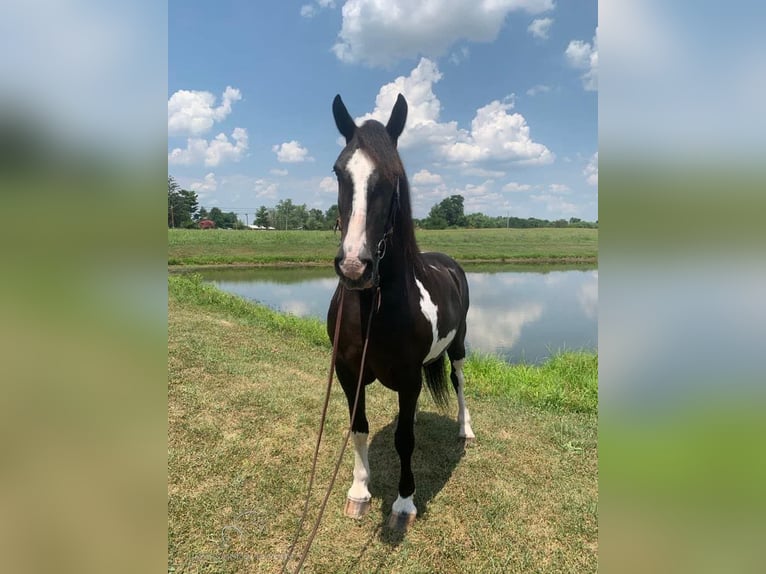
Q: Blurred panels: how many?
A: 2